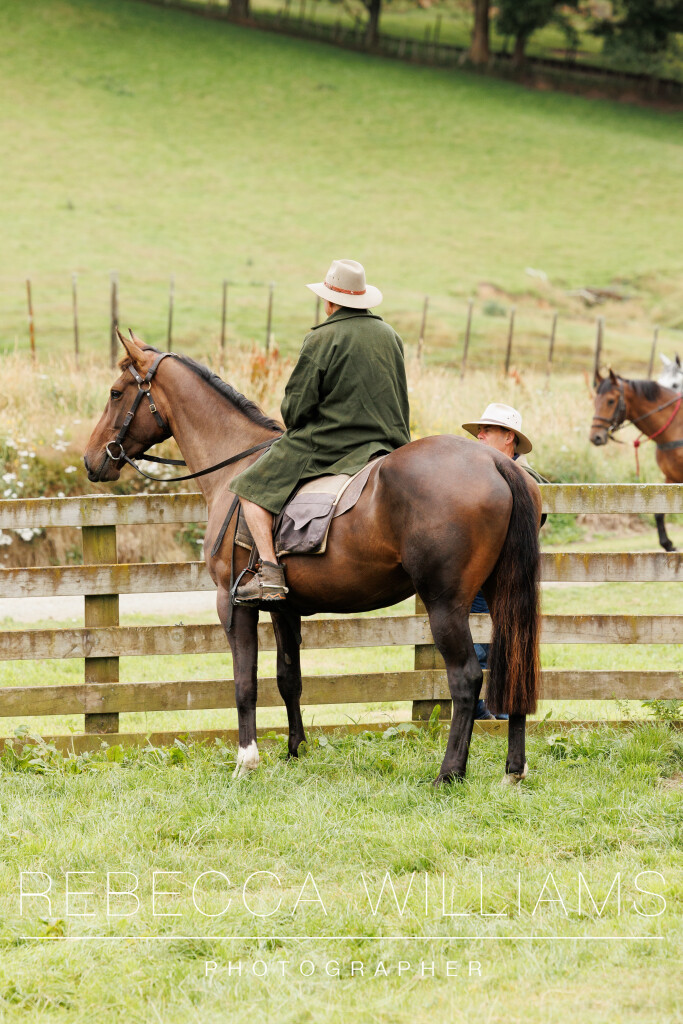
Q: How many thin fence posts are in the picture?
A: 13